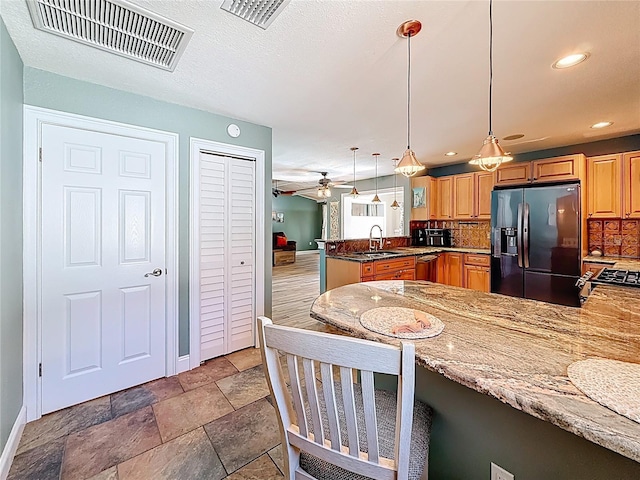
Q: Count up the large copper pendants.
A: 2